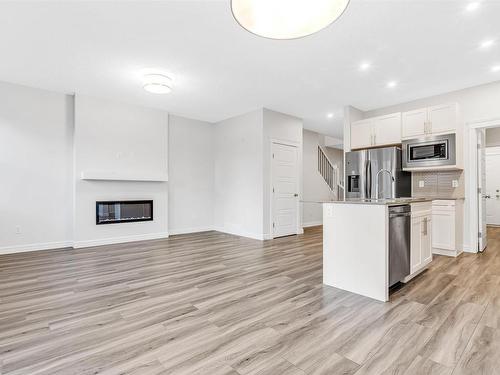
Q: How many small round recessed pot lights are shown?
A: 6